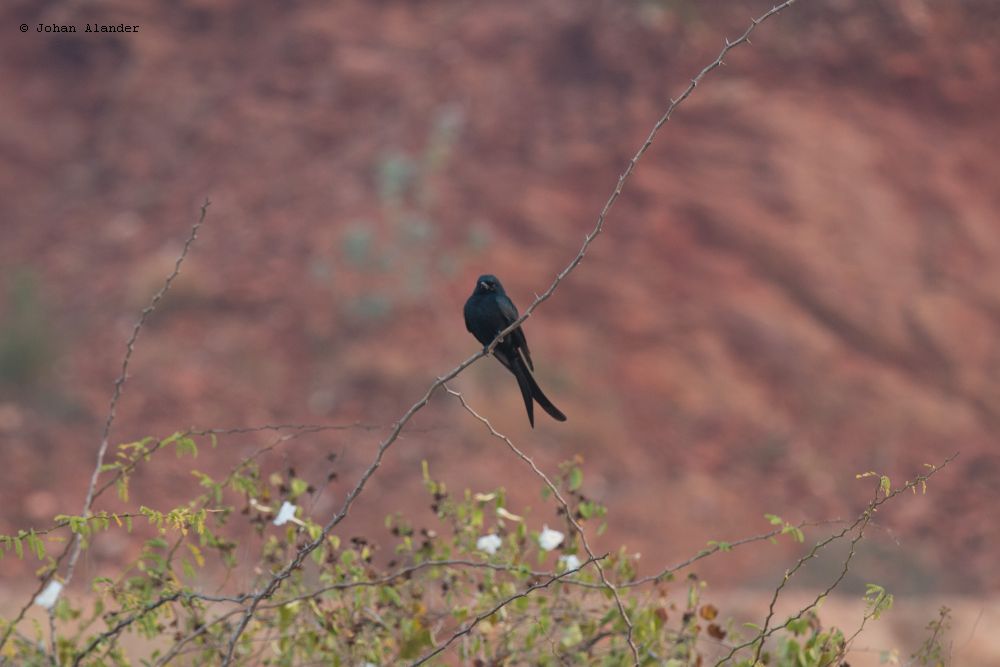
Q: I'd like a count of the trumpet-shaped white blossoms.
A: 5